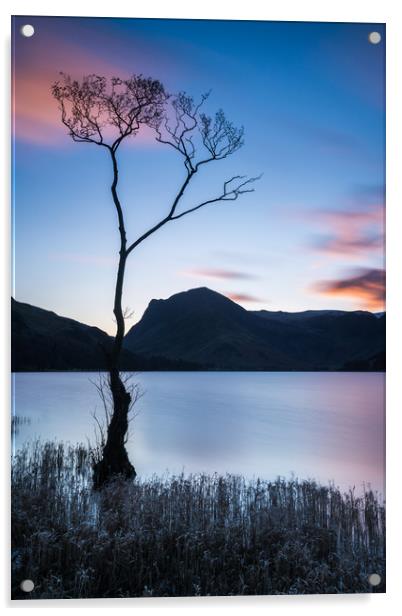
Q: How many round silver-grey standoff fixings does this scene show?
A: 4